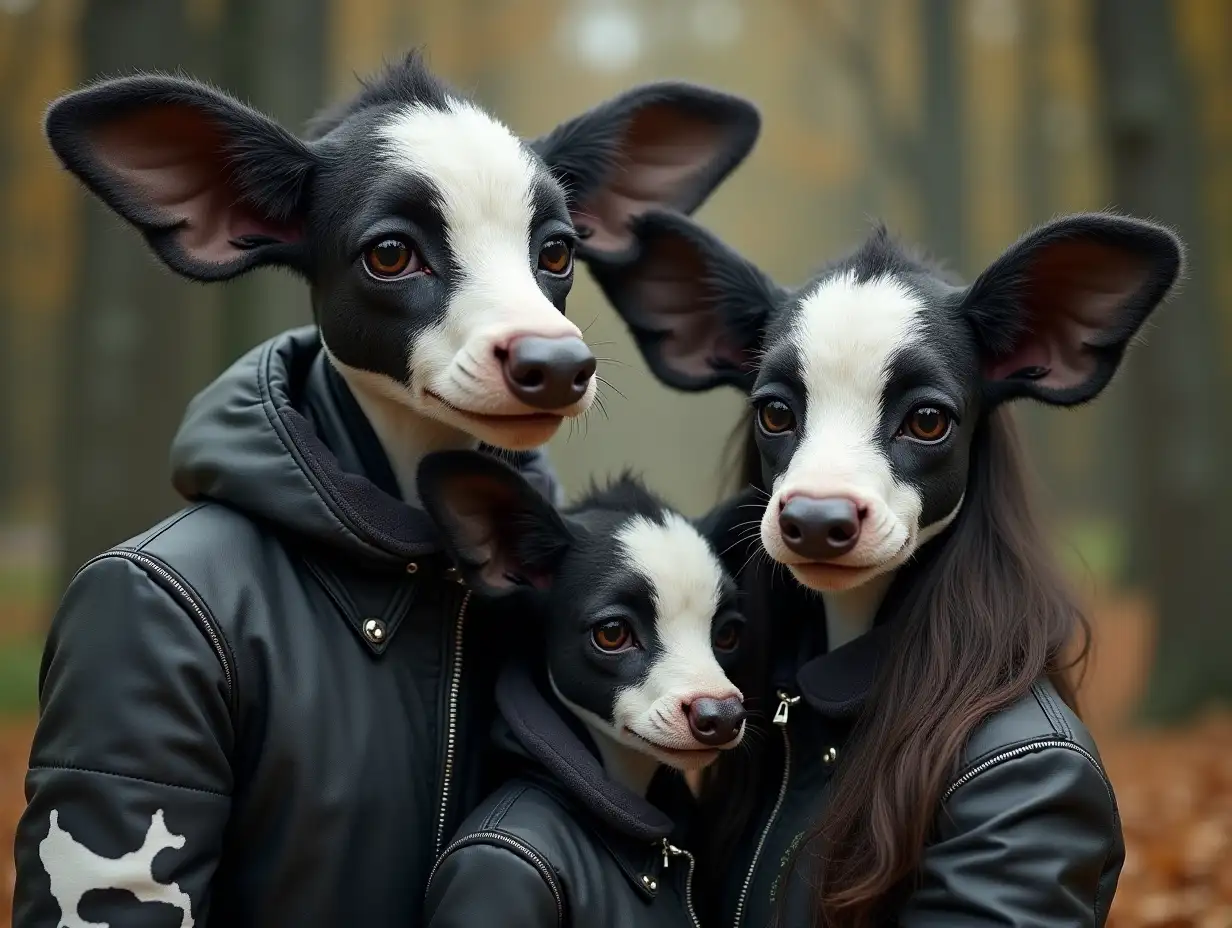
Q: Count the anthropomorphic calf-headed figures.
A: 3